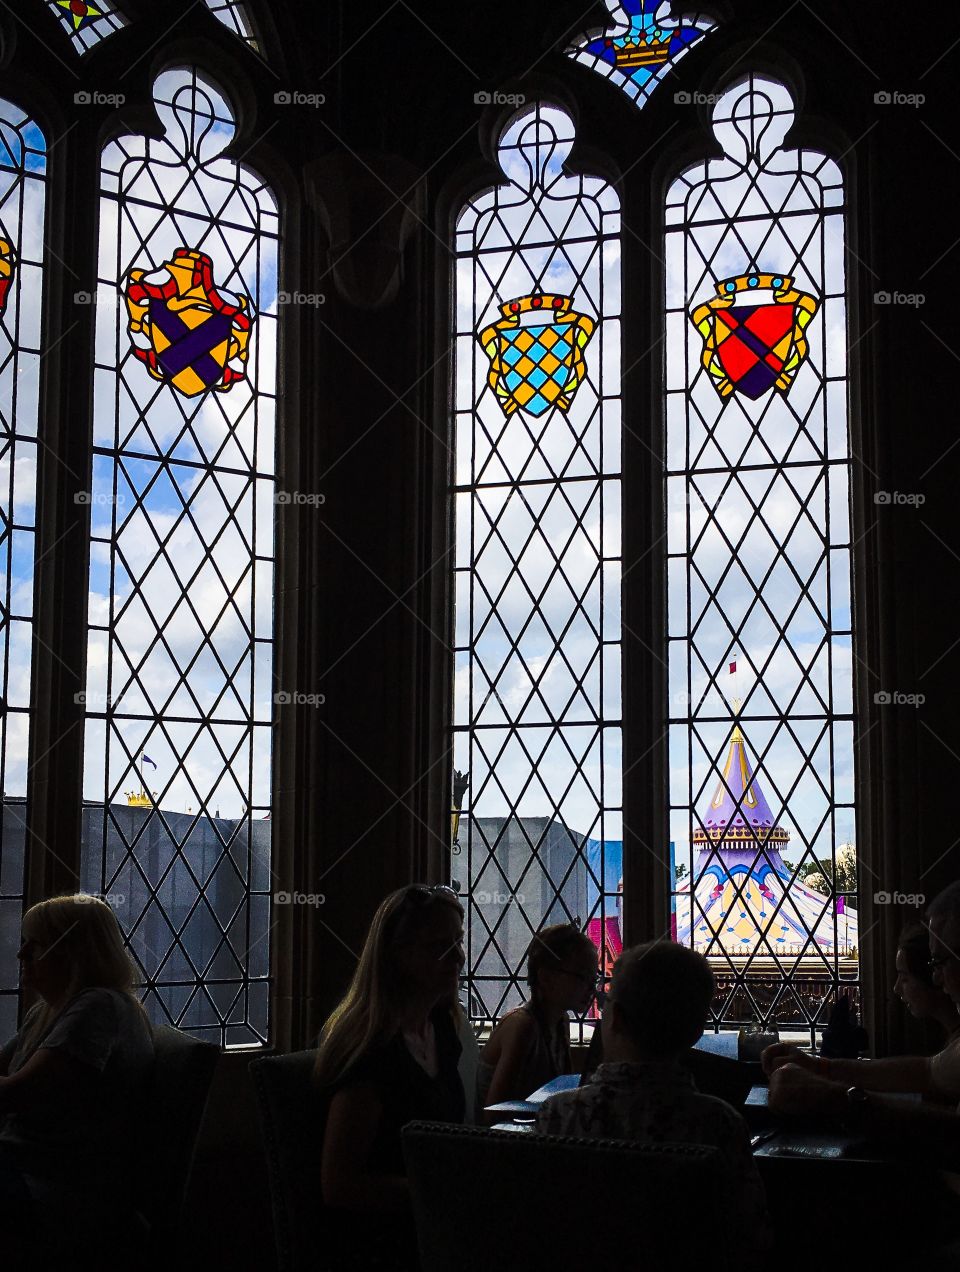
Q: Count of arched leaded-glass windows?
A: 4